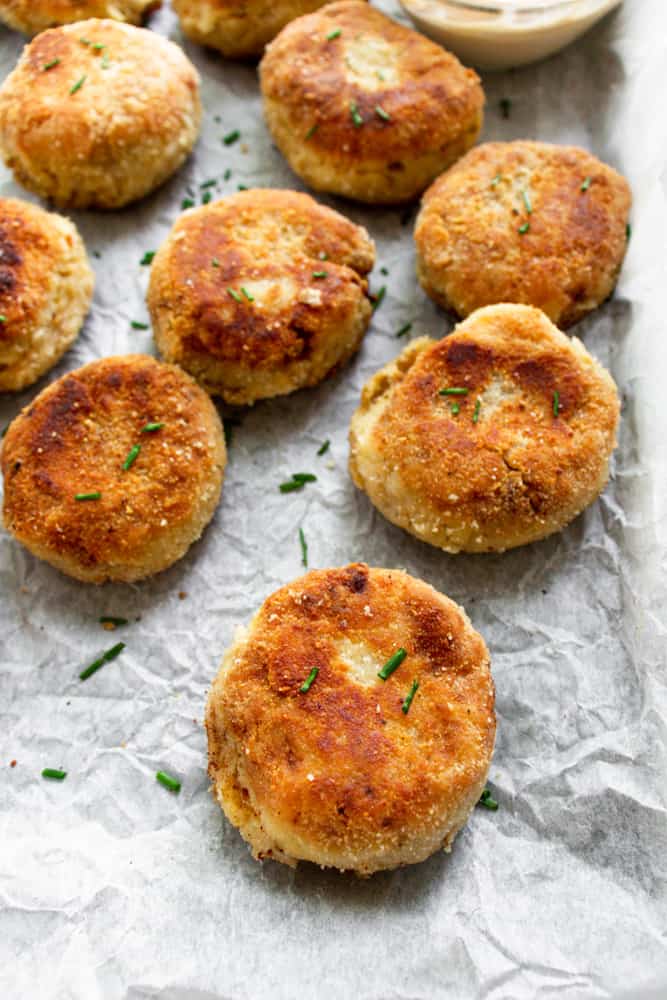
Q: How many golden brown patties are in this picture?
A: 10